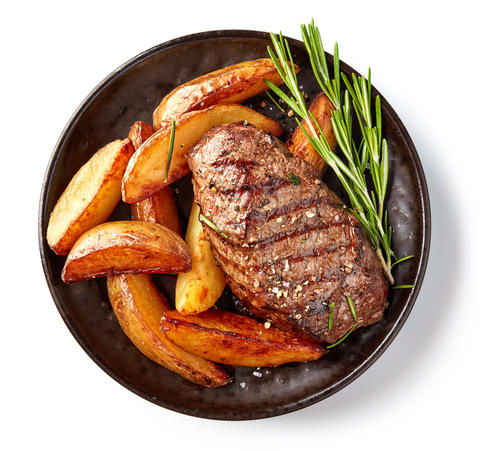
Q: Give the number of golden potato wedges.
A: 9